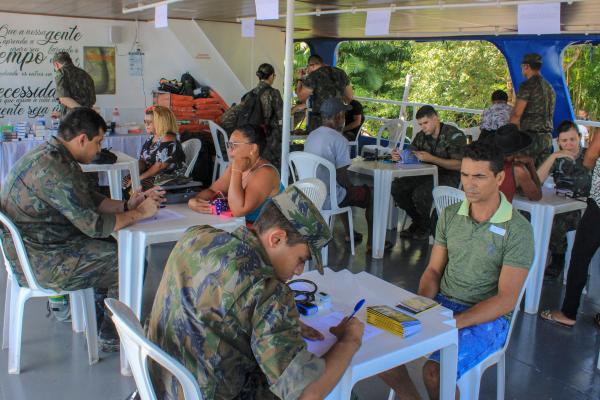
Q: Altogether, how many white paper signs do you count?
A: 5